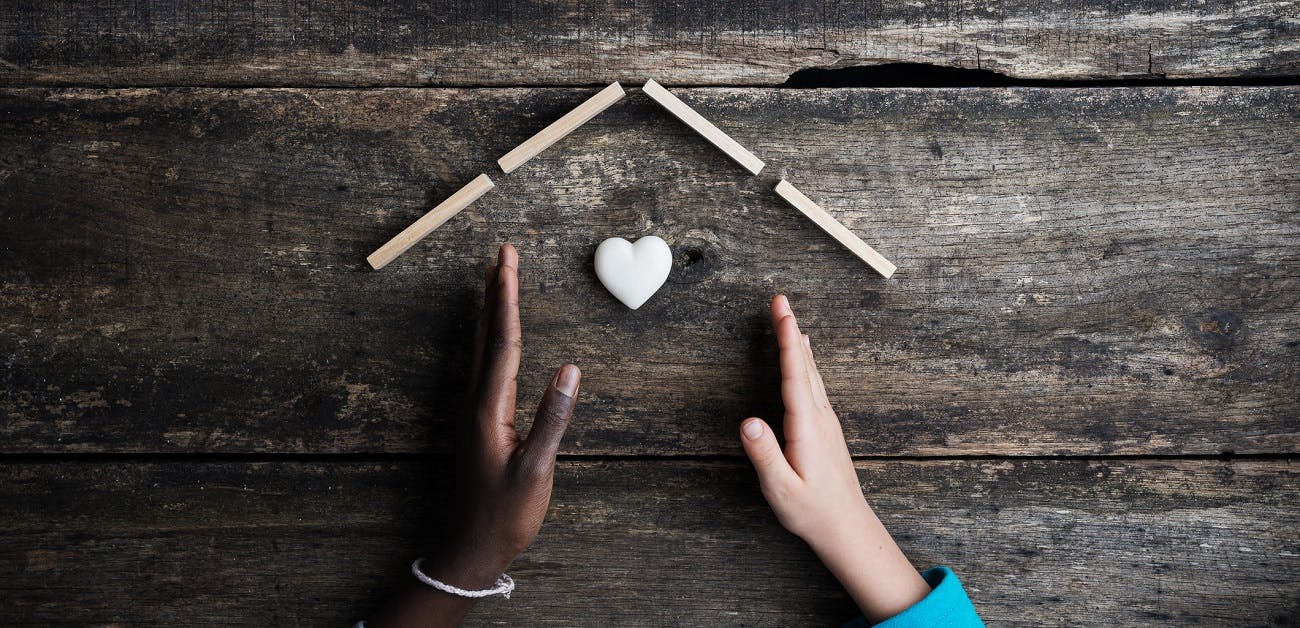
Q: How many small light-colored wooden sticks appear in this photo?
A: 4